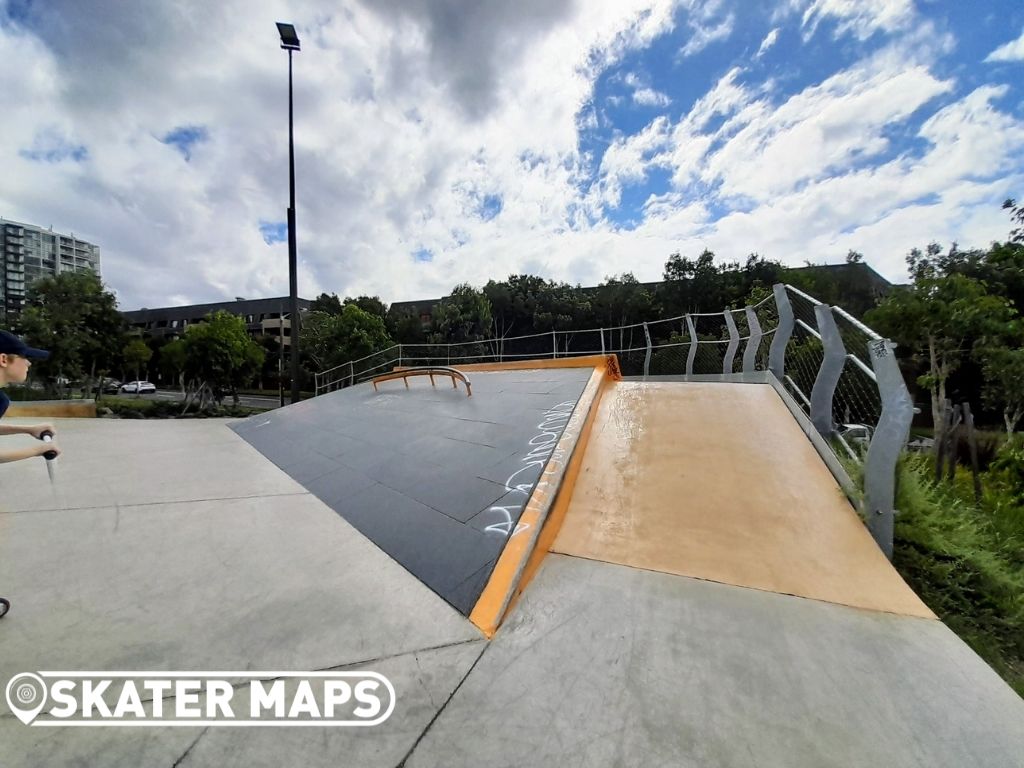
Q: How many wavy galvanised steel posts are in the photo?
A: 7